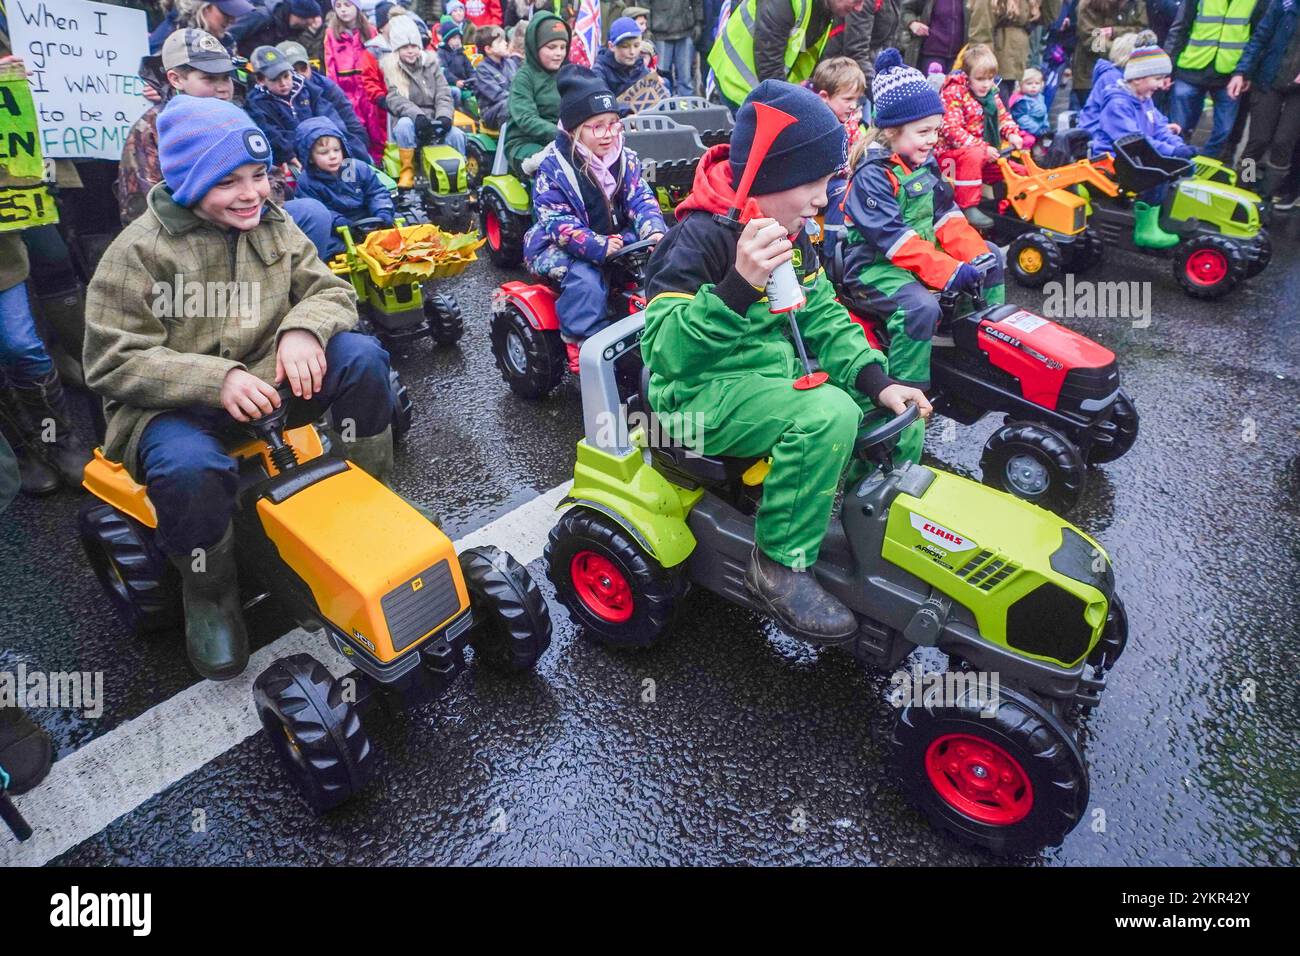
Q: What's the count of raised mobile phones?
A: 0